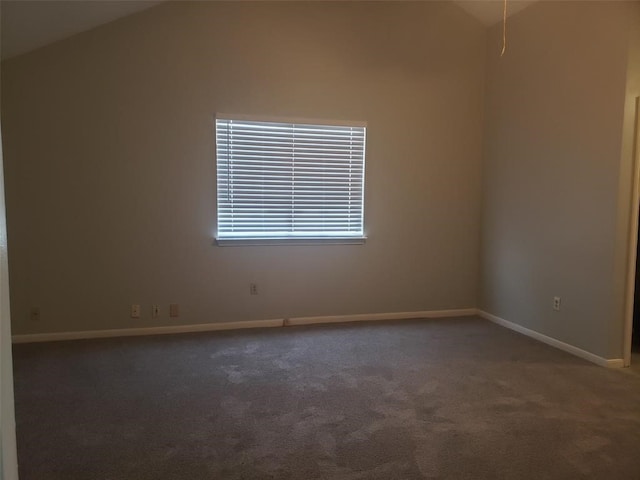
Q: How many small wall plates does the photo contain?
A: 6